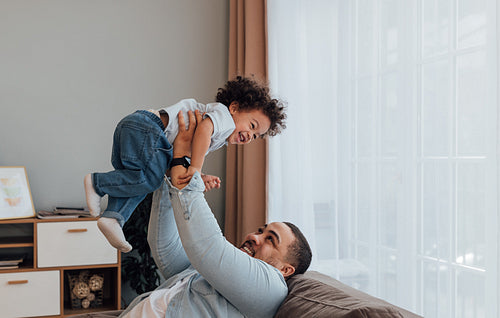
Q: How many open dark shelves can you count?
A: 3